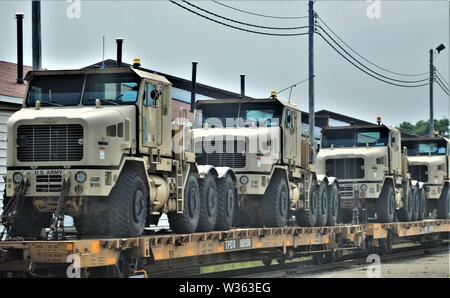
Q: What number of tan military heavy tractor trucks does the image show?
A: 4